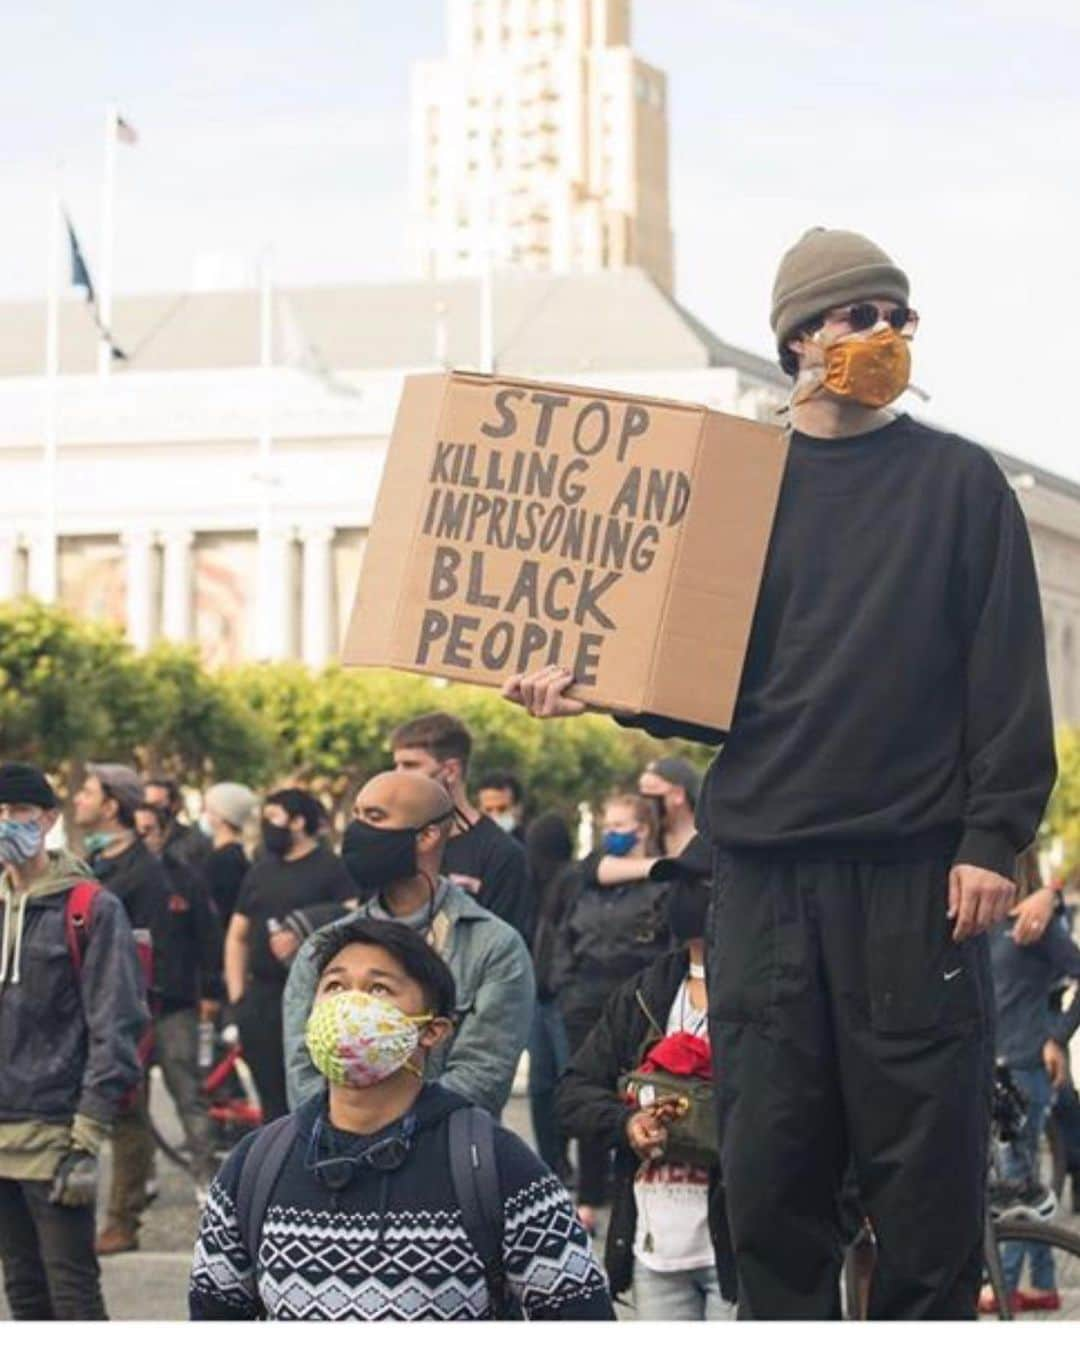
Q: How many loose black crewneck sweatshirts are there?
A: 1